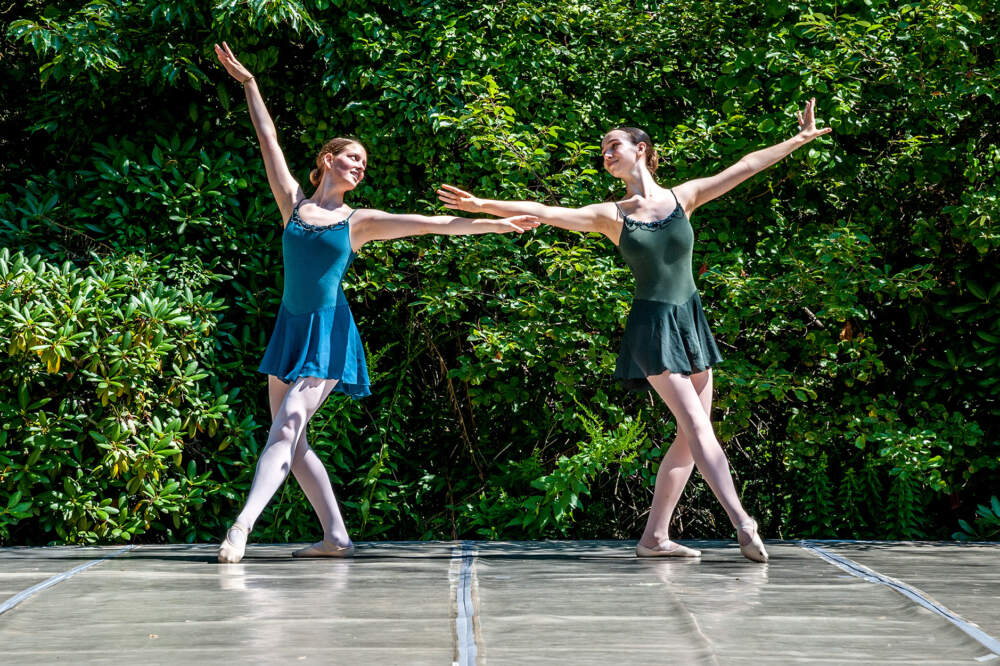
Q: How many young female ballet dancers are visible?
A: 2